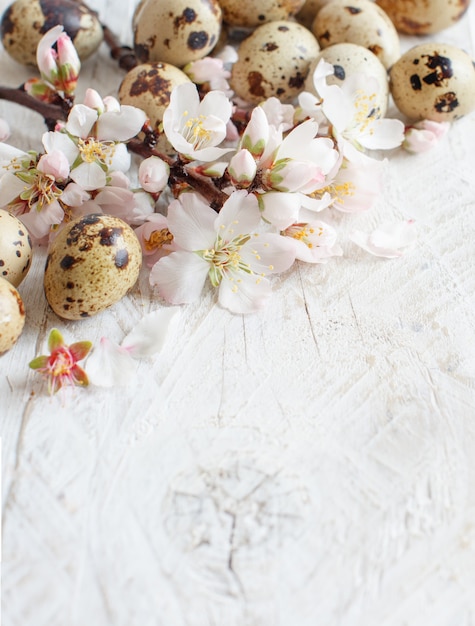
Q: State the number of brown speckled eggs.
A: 13